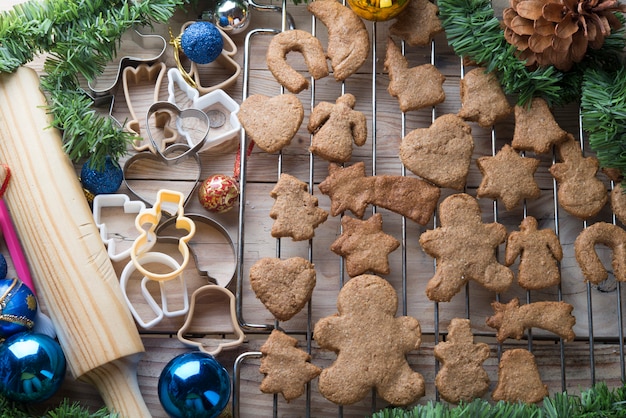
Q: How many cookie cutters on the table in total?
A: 12